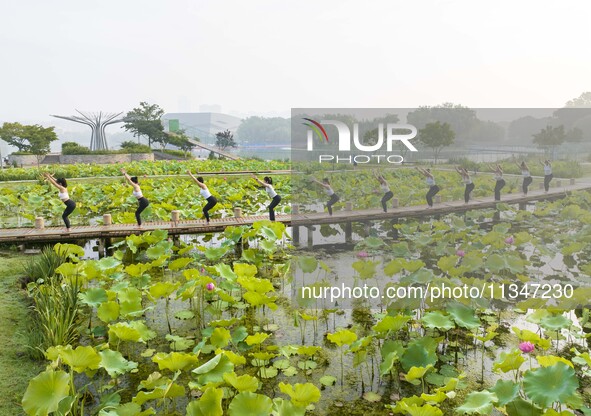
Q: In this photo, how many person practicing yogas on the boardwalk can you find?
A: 11